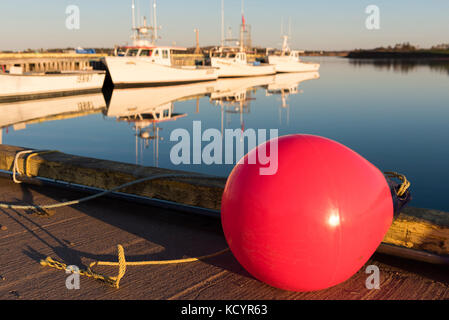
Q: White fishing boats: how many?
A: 4